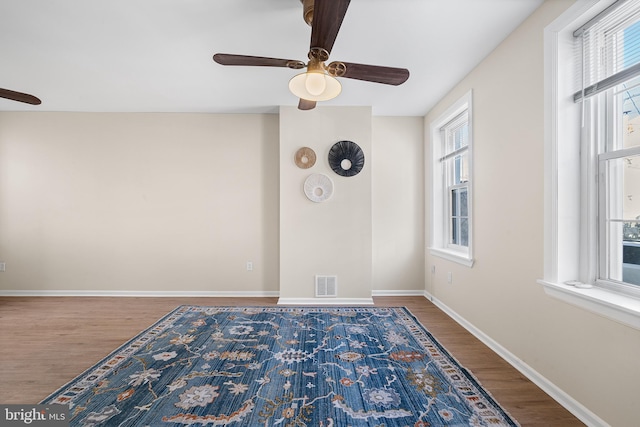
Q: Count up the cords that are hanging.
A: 1